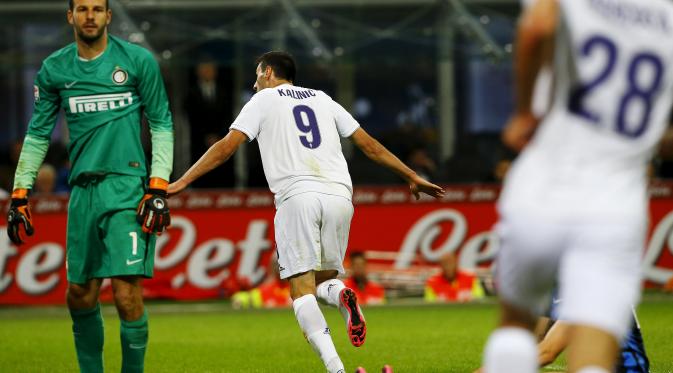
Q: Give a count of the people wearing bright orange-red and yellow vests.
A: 3